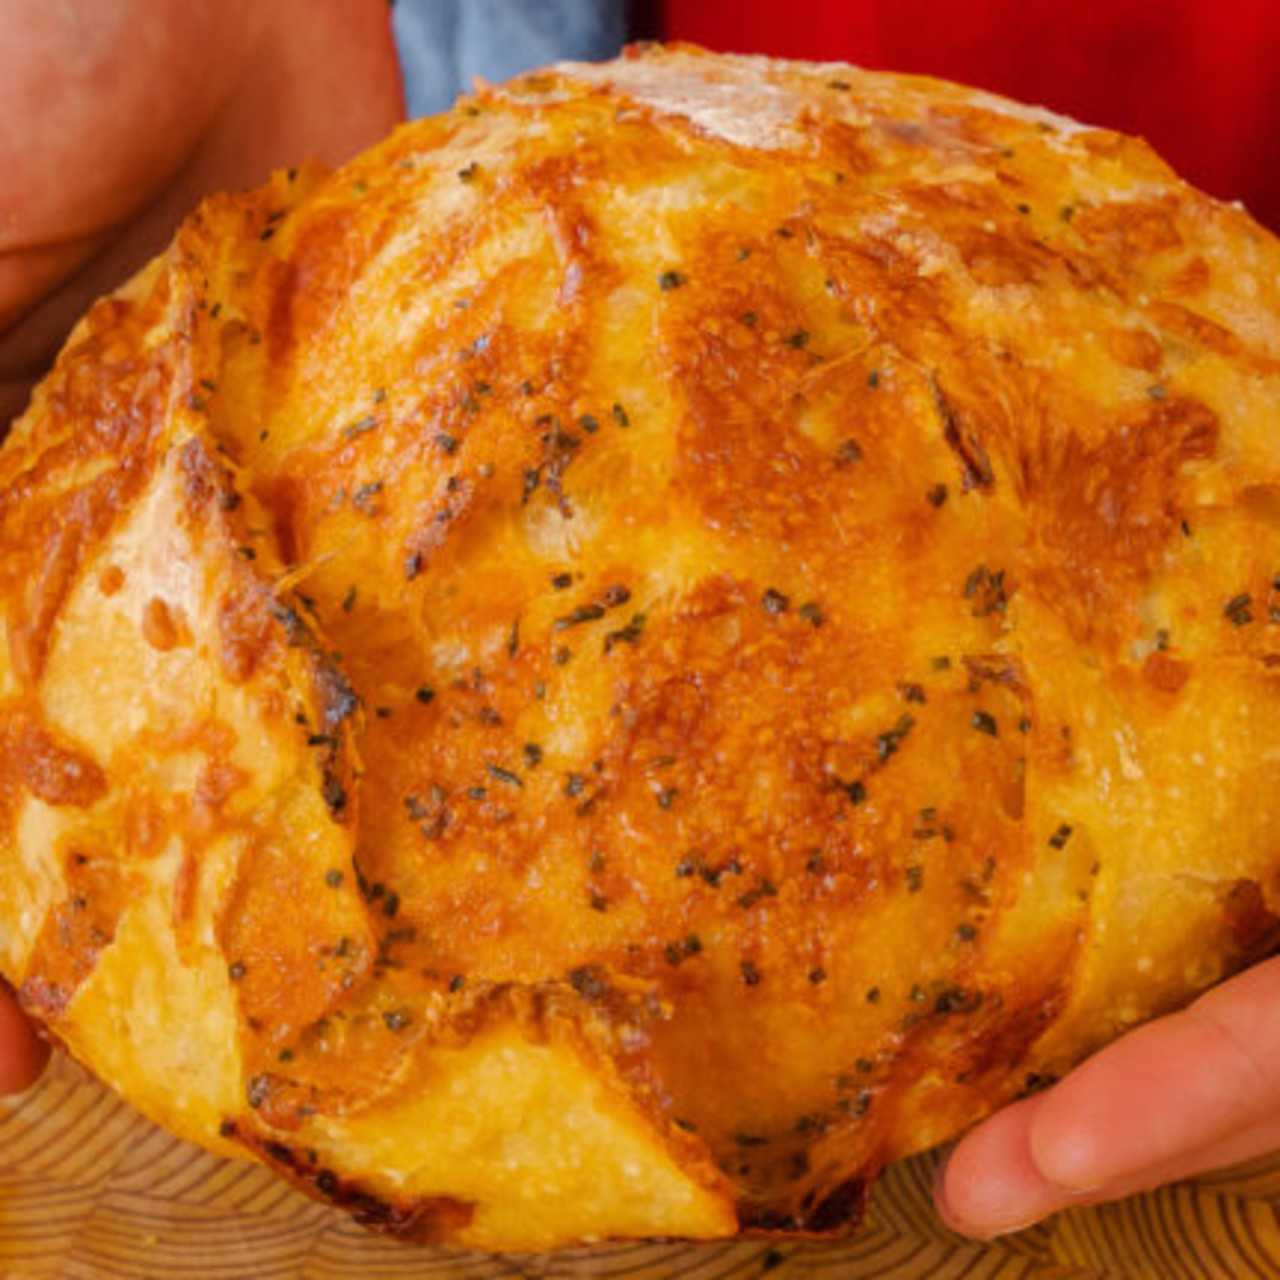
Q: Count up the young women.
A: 0